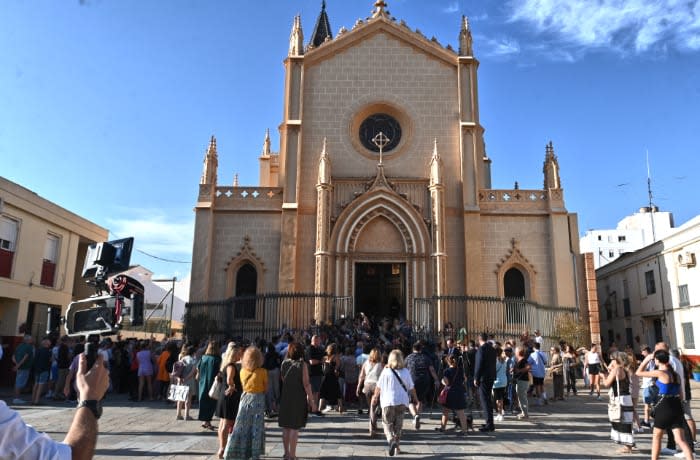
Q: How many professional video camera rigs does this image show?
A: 1